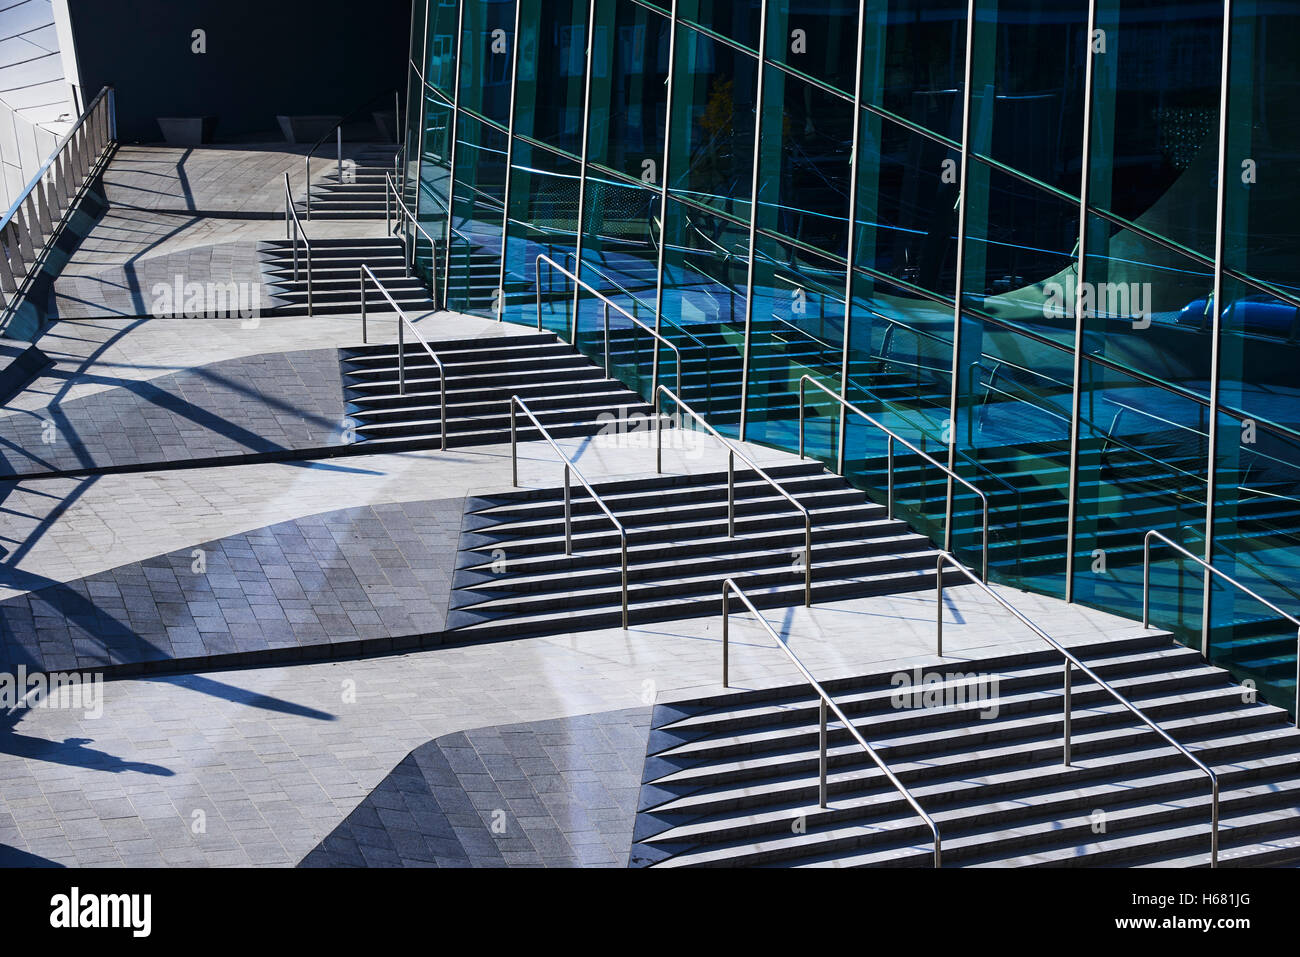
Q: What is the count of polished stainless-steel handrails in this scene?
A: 12